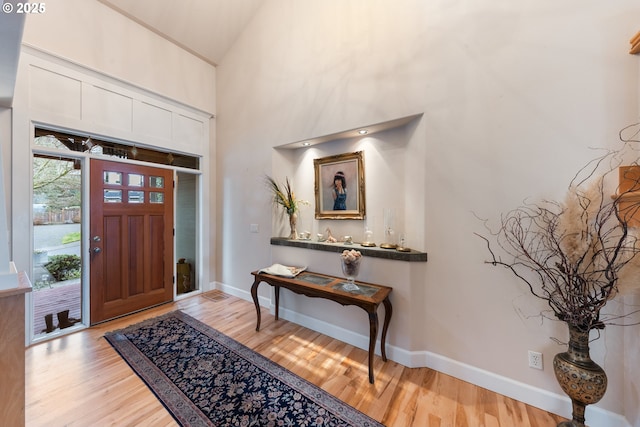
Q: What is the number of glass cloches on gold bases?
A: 3